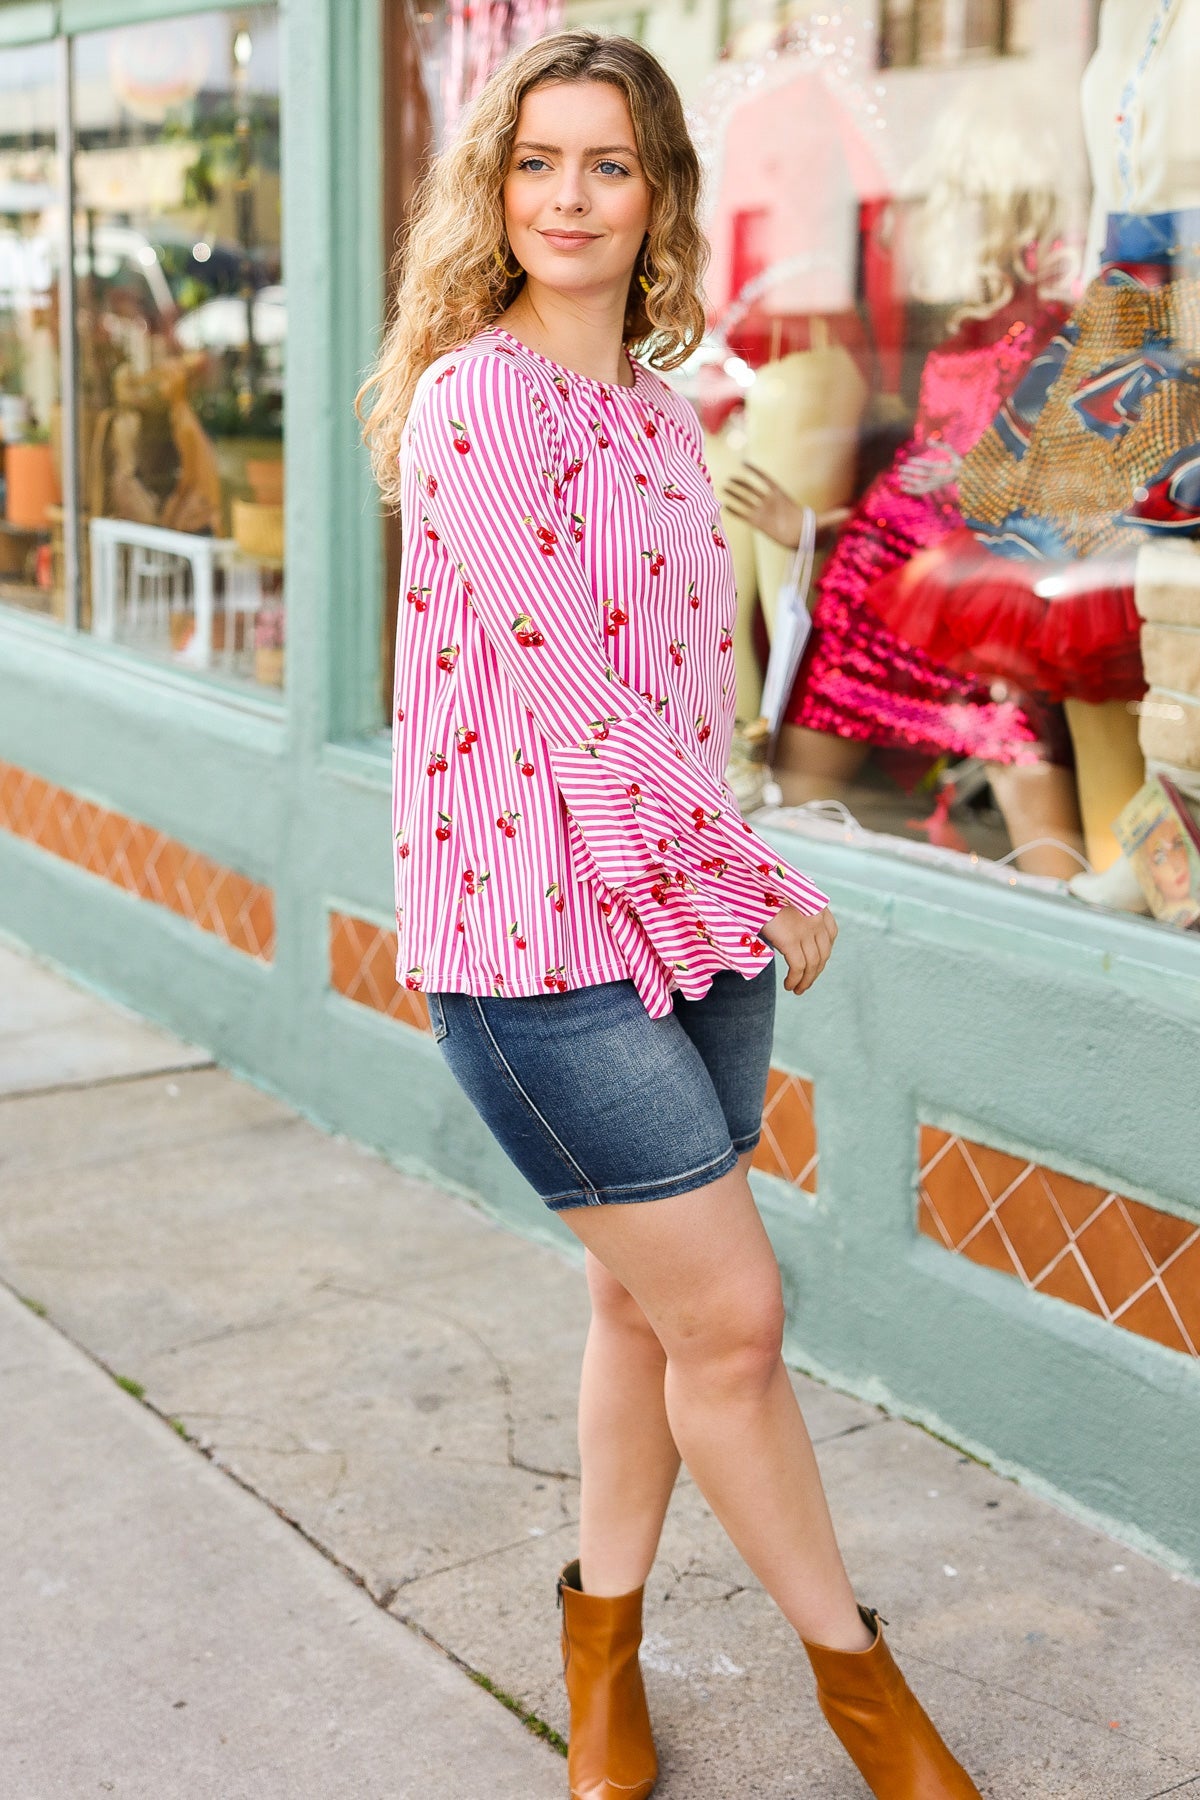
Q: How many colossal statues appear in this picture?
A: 0